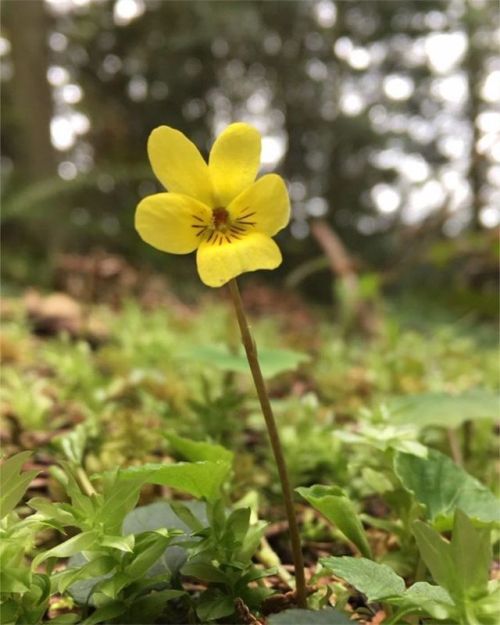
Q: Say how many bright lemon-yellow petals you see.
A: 5